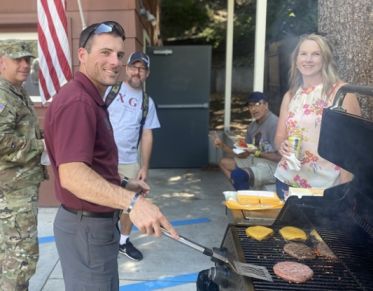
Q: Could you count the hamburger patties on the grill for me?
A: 4